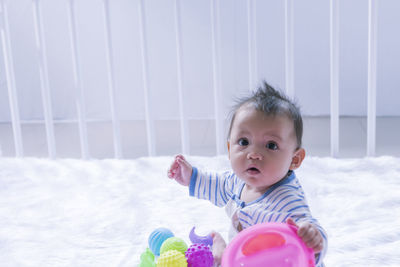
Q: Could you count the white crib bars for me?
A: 11